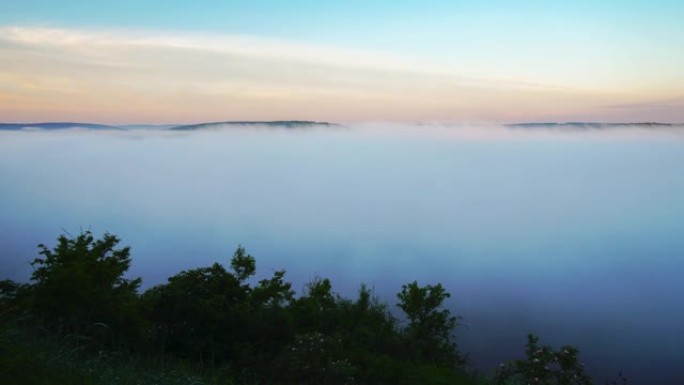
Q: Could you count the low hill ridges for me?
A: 3